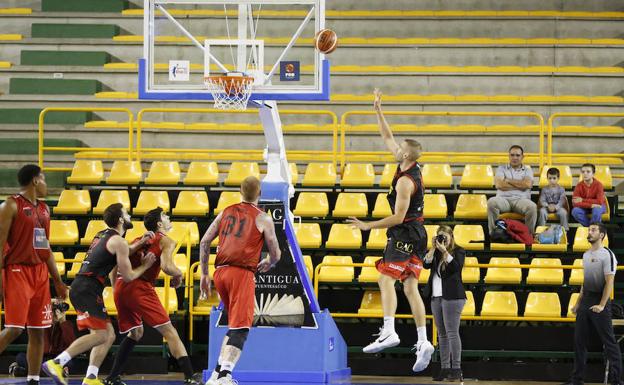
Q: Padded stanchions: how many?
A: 1